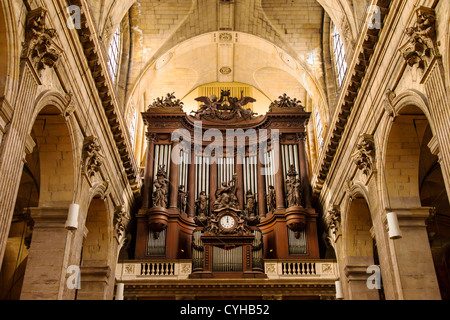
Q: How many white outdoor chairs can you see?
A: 0